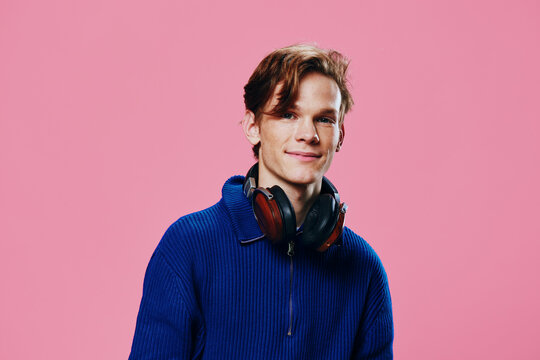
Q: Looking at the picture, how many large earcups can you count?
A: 2